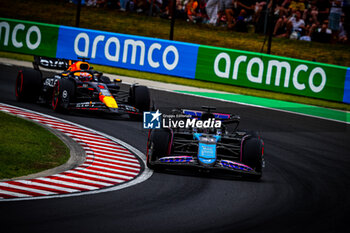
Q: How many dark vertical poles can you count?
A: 3